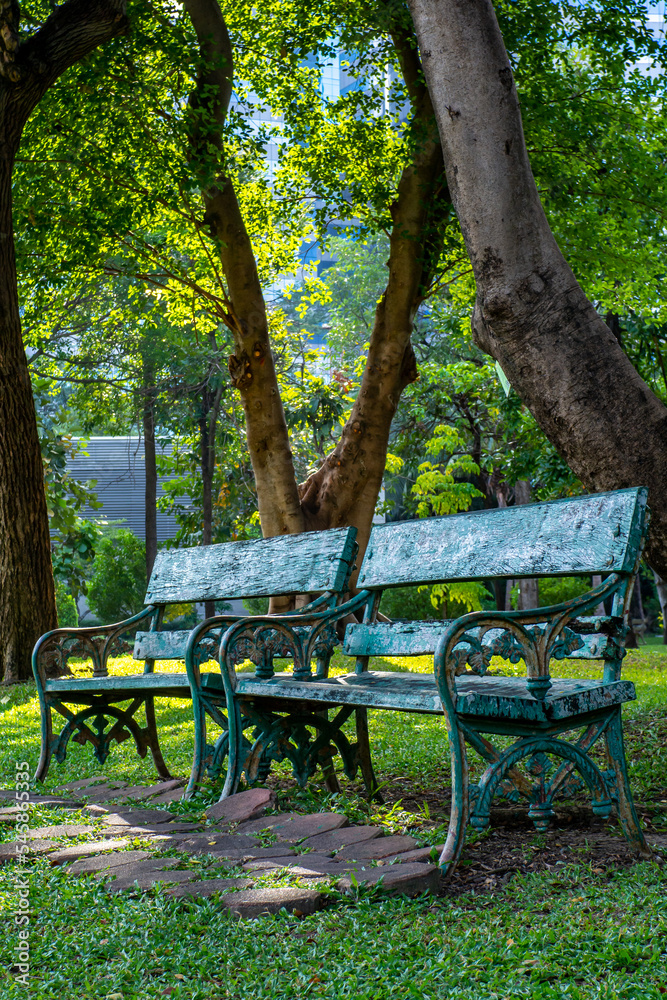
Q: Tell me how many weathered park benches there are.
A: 2